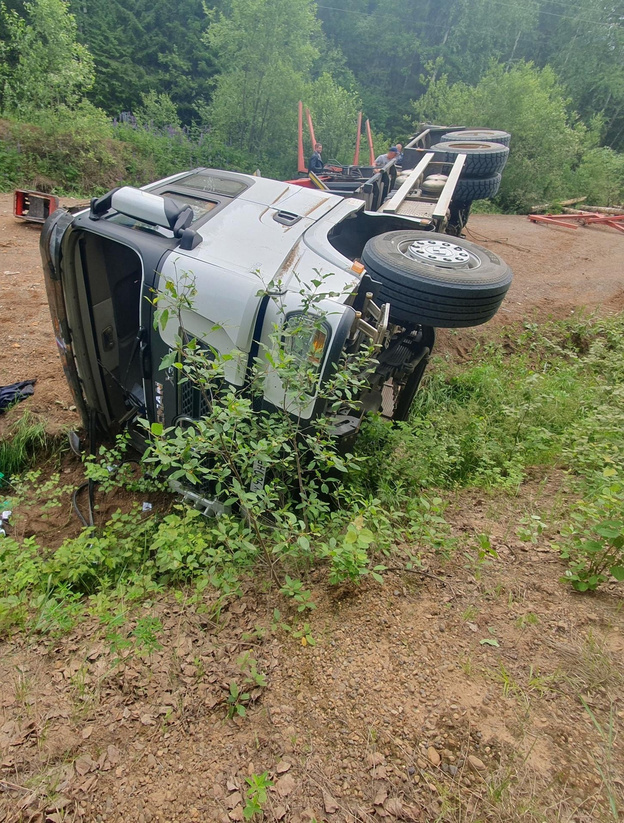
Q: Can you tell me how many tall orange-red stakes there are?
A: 4